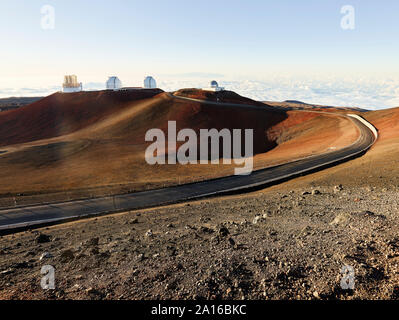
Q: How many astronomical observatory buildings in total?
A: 4